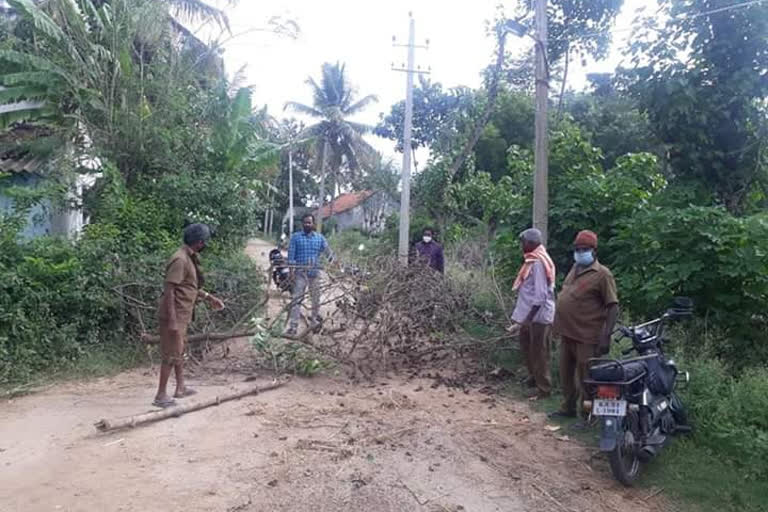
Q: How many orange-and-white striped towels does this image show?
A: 1